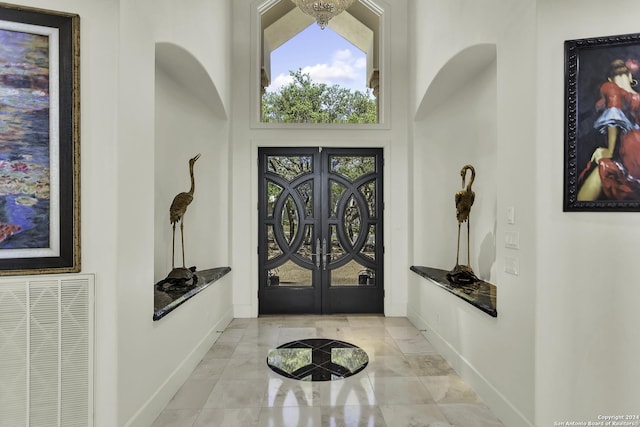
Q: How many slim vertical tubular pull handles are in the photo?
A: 2